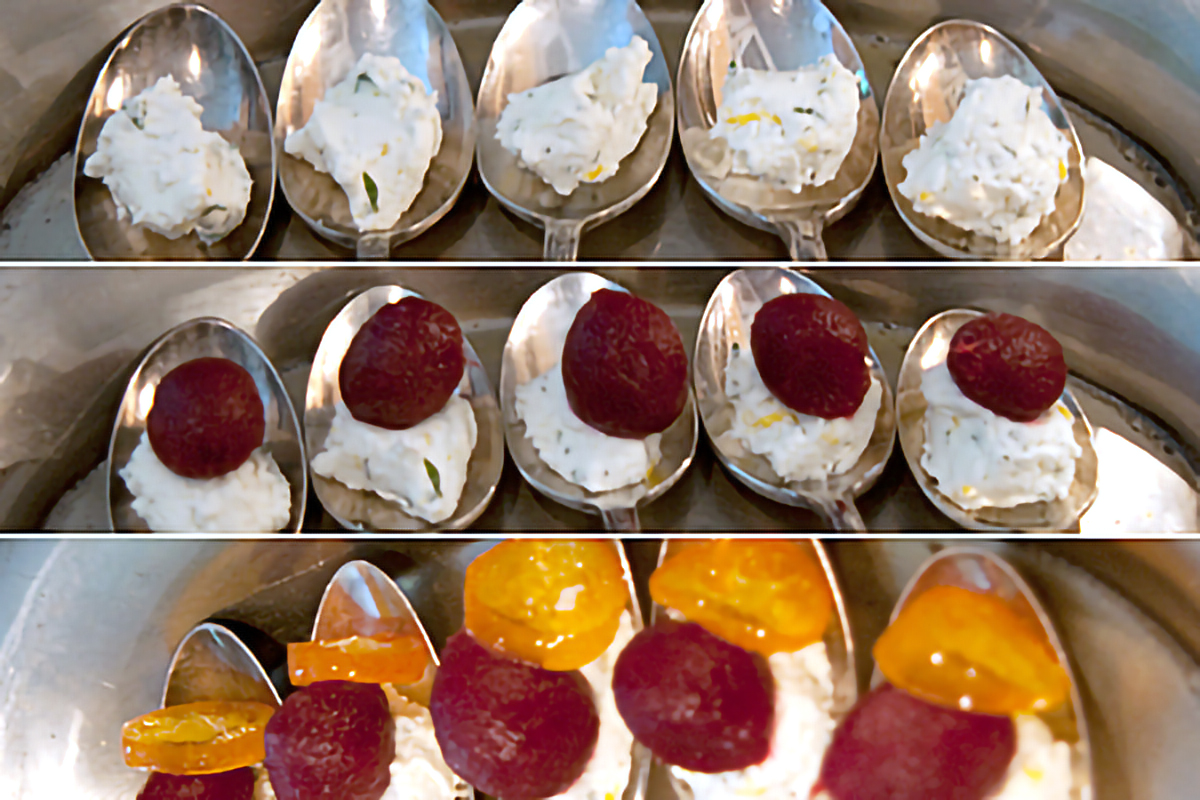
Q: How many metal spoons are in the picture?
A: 15